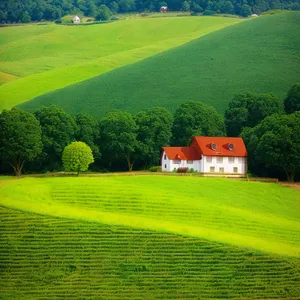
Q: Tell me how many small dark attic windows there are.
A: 2